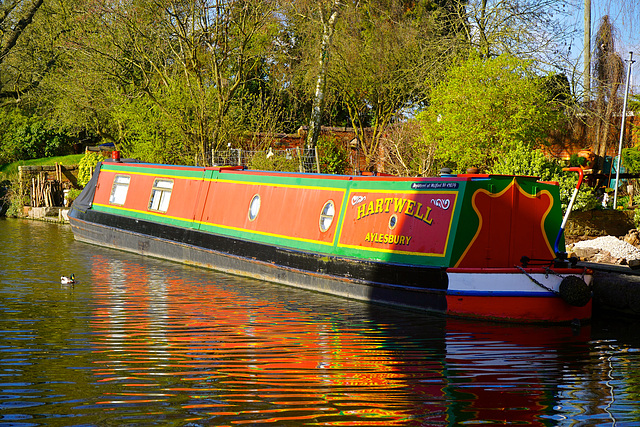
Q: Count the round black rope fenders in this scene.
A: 1